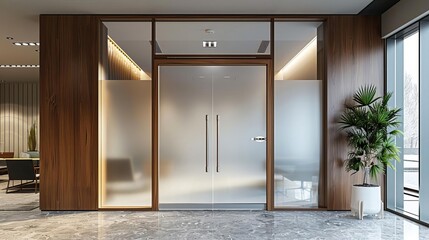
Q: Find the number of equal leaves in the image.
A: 2